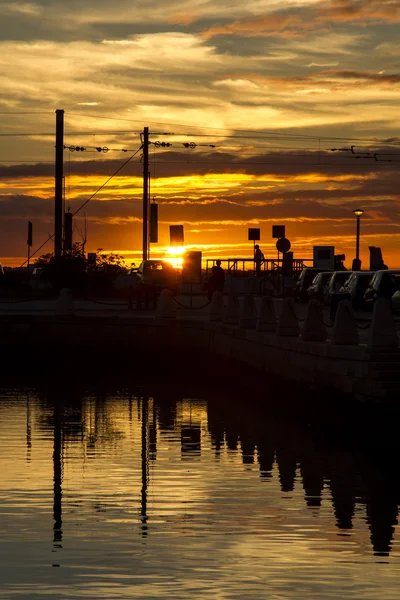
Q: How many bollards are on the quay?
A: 10